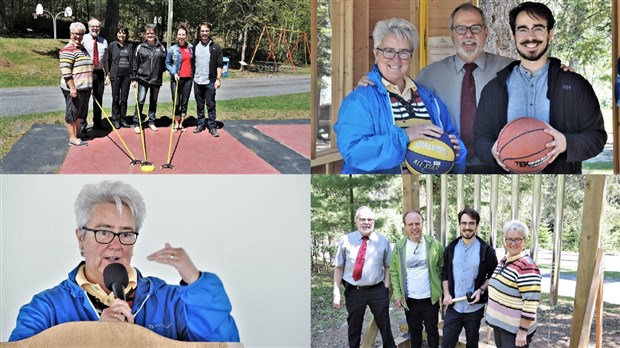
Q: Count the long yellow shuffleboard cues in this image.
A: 3